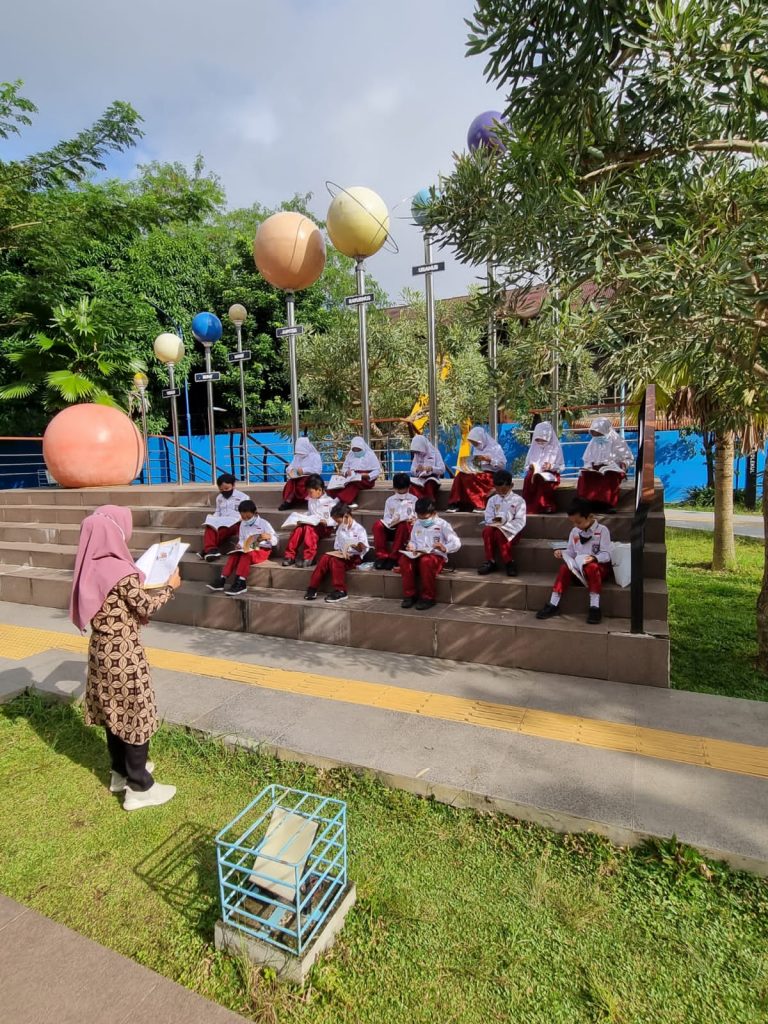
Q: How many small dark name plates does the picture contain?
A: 6